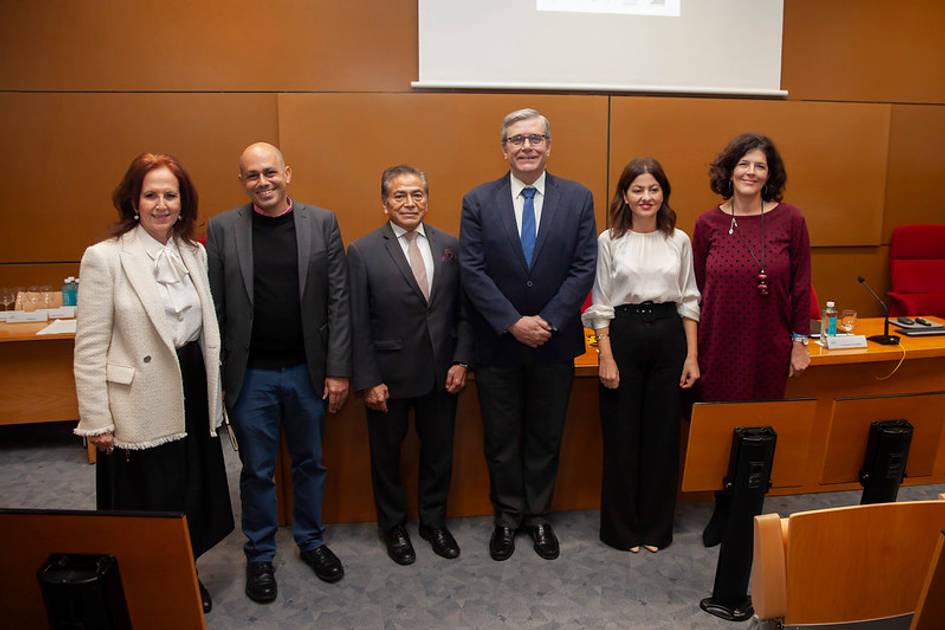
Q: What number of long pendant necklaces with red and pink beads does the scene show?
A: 1